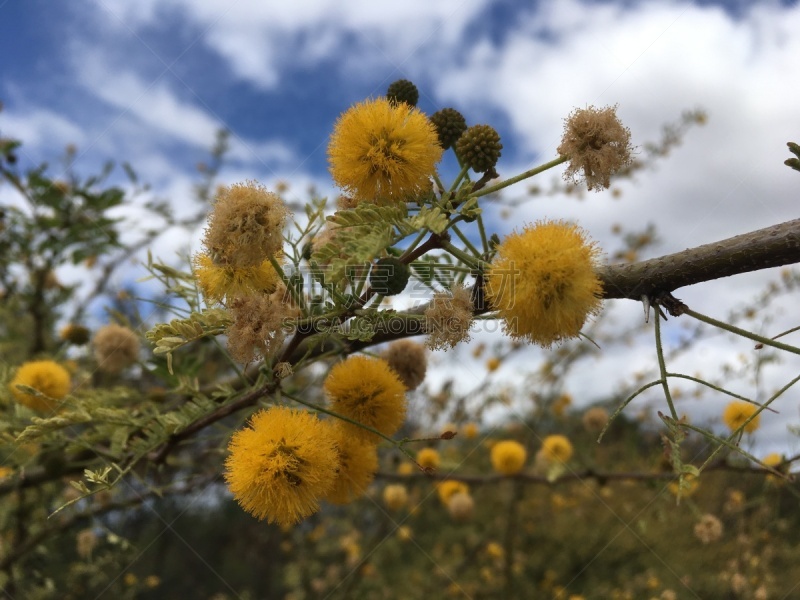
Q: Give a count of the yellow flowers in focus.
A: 6